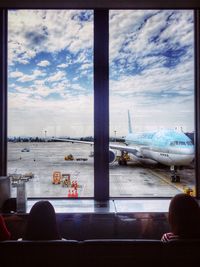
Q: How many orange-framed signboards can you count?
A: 1